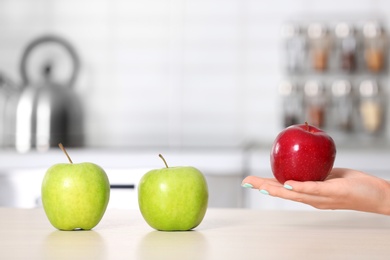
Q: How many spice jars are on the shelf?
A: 8